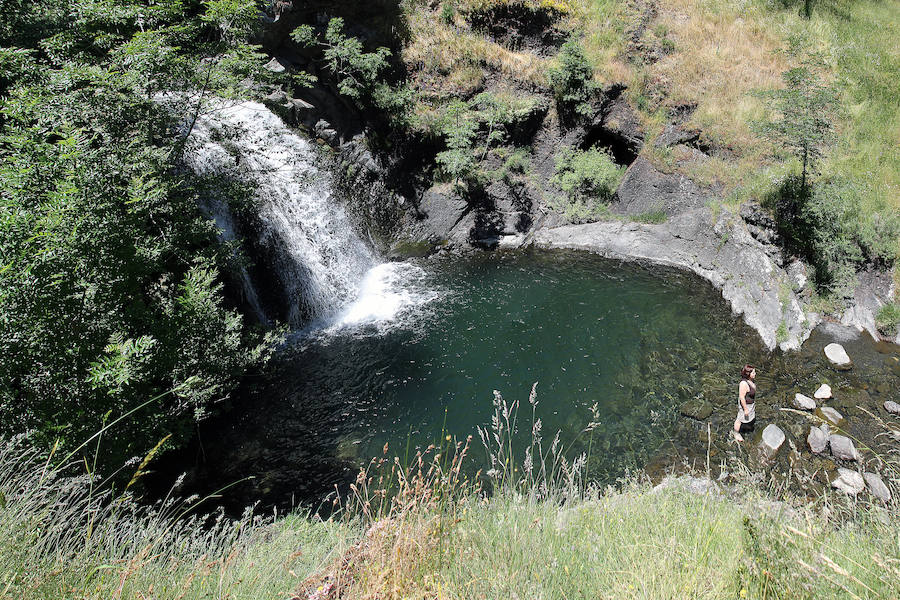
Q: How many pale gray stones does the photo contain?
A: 10